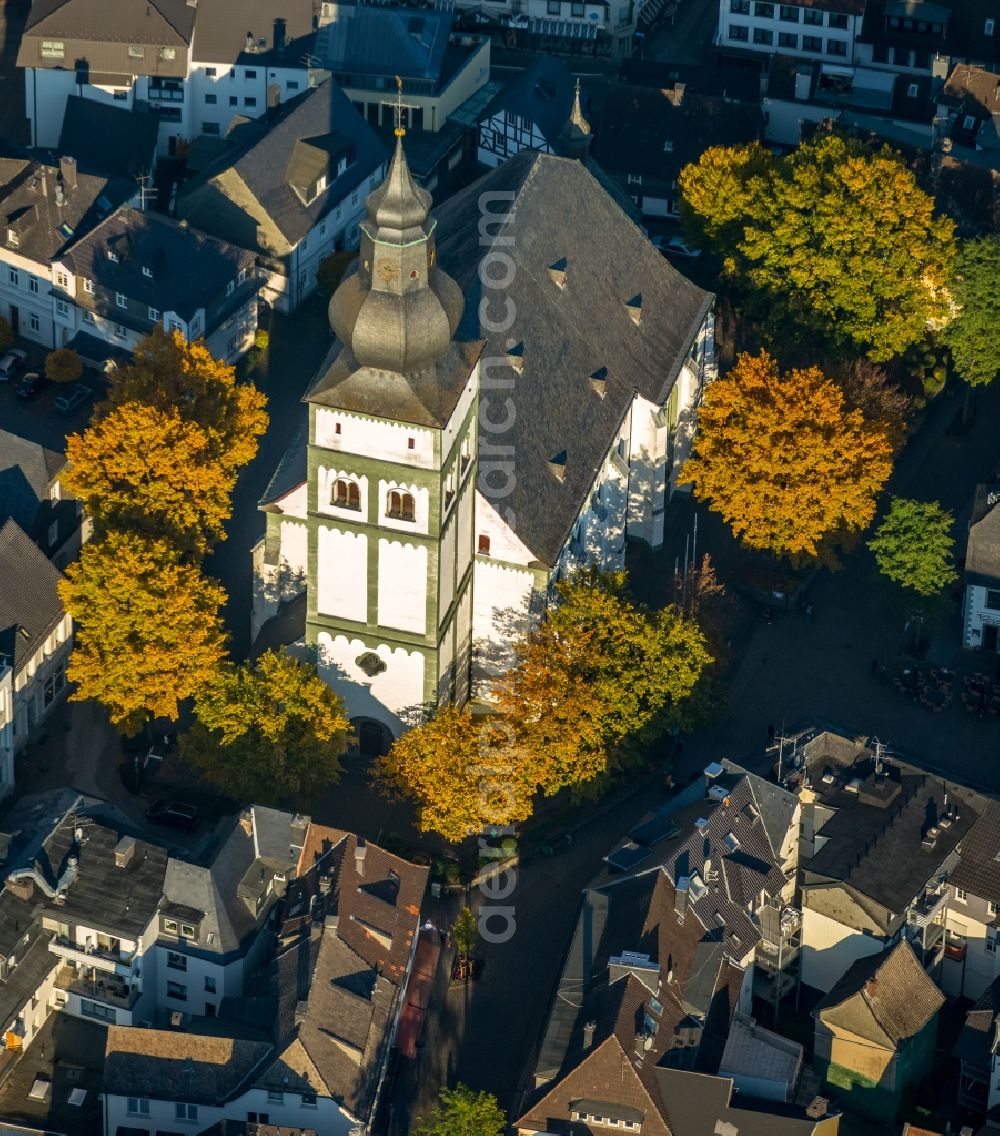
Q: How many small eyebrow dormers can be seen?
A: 5